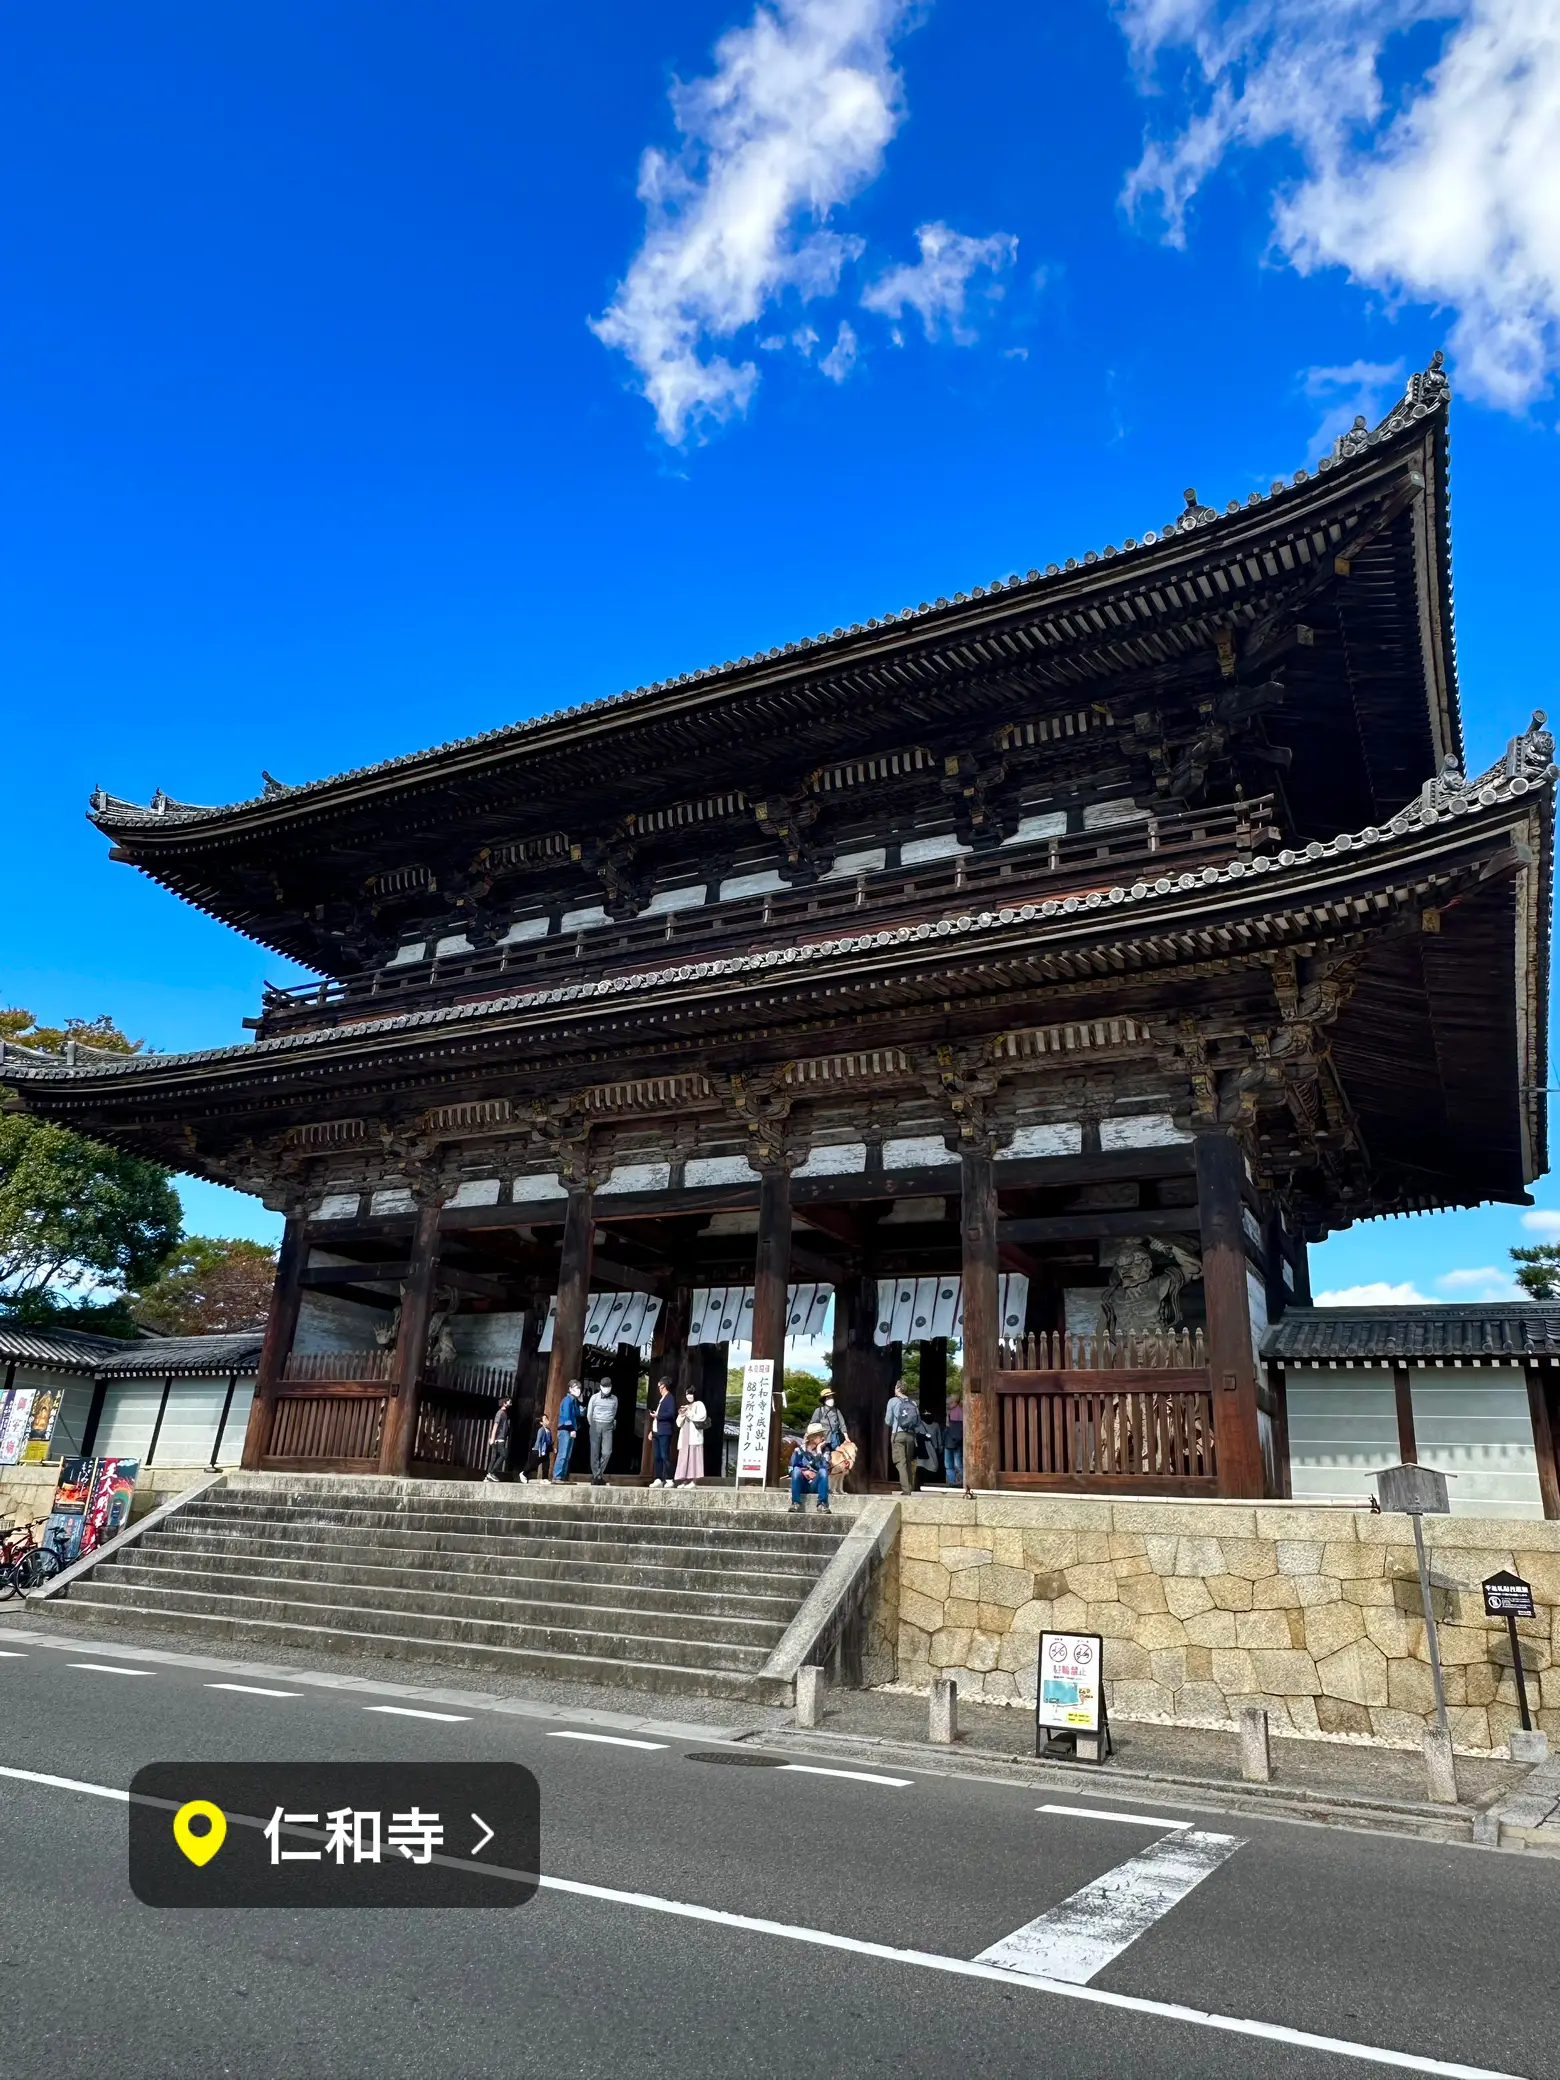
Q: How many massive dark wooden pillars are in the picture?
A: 6